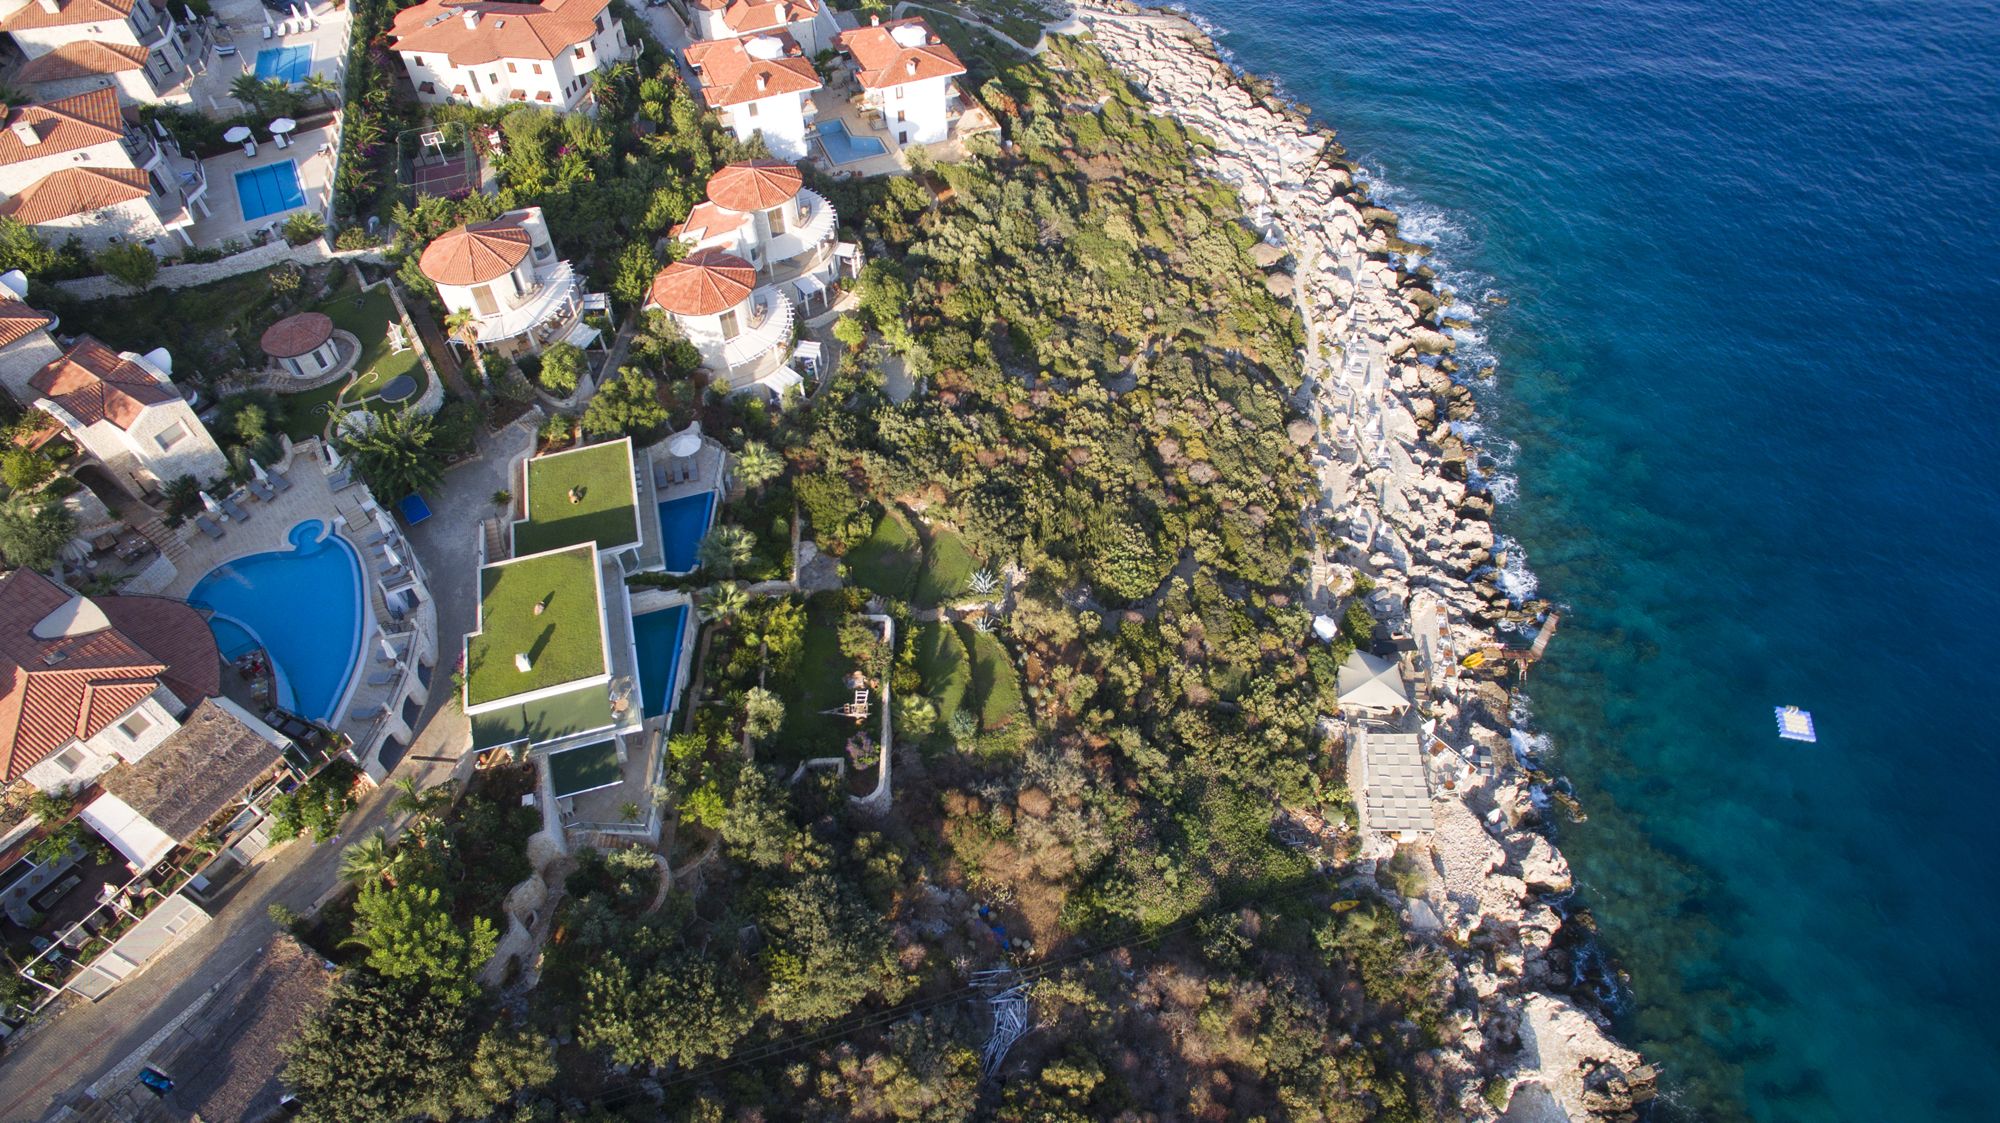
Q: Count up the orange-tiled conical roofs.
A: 4